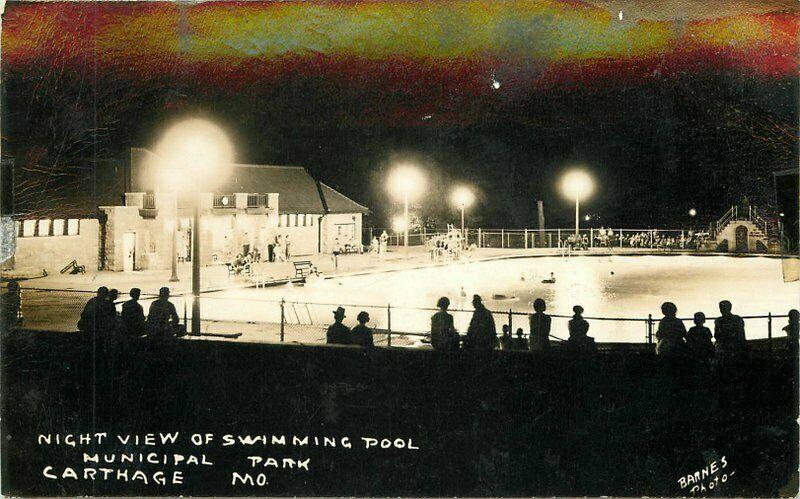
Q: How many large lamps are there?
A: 4